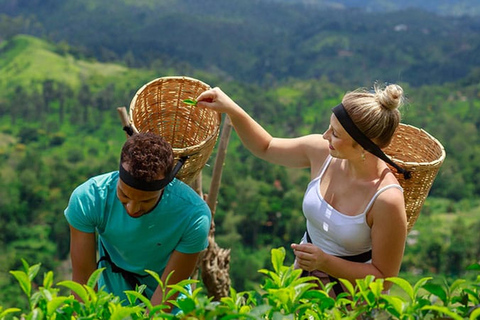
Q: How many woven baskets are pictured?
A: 2